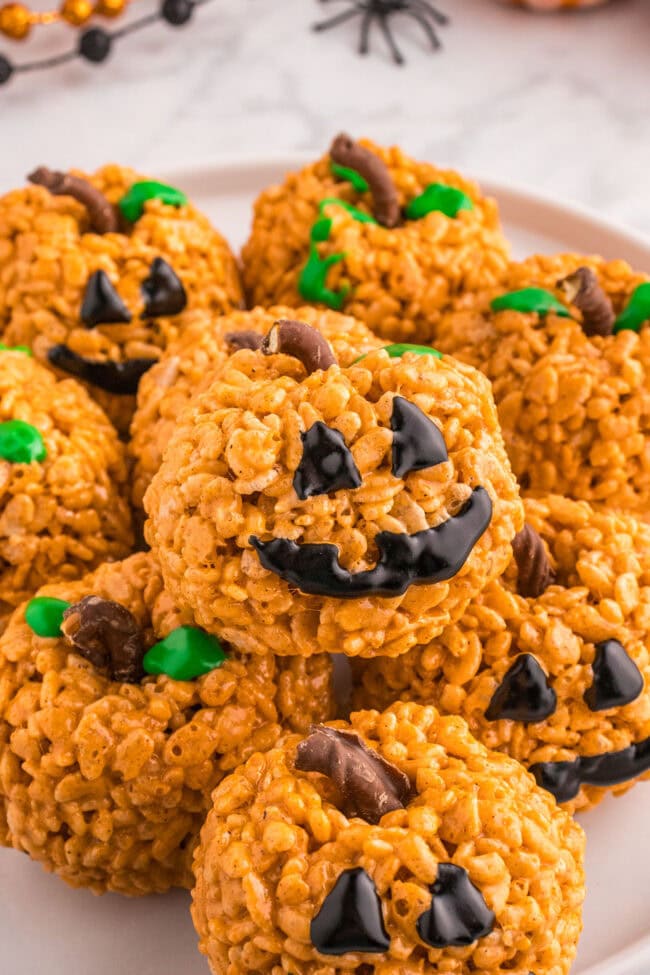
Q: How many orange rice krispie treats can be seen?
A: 9